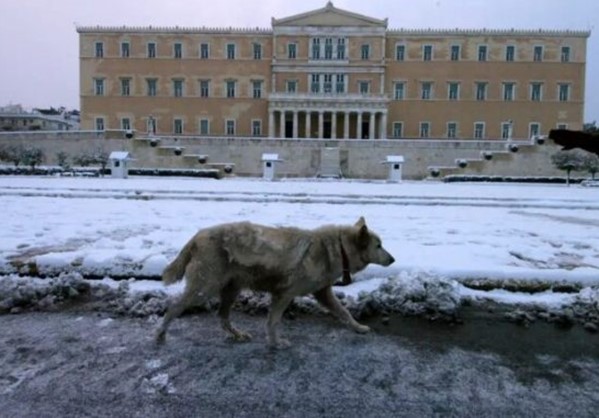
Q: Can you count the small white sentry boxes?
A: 3